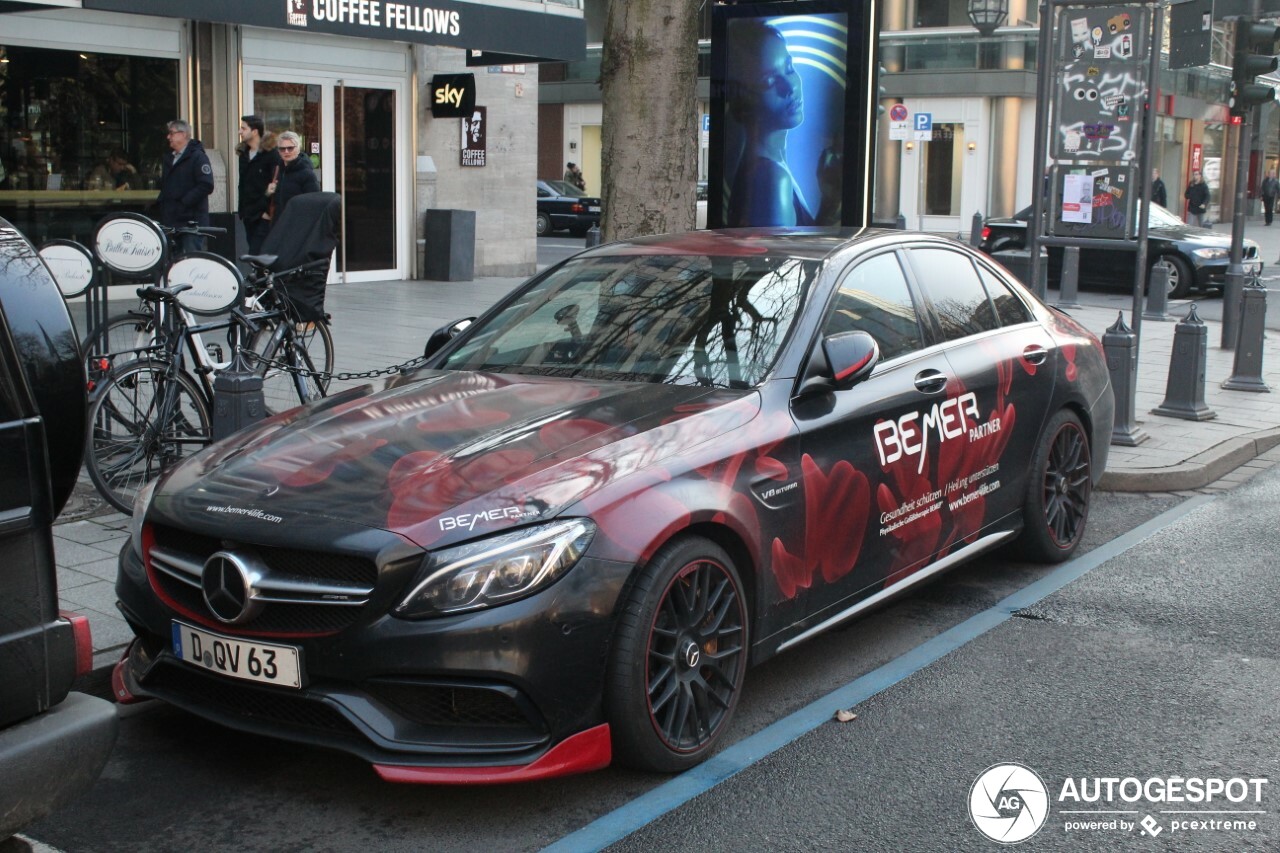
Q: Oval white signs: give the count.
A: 3